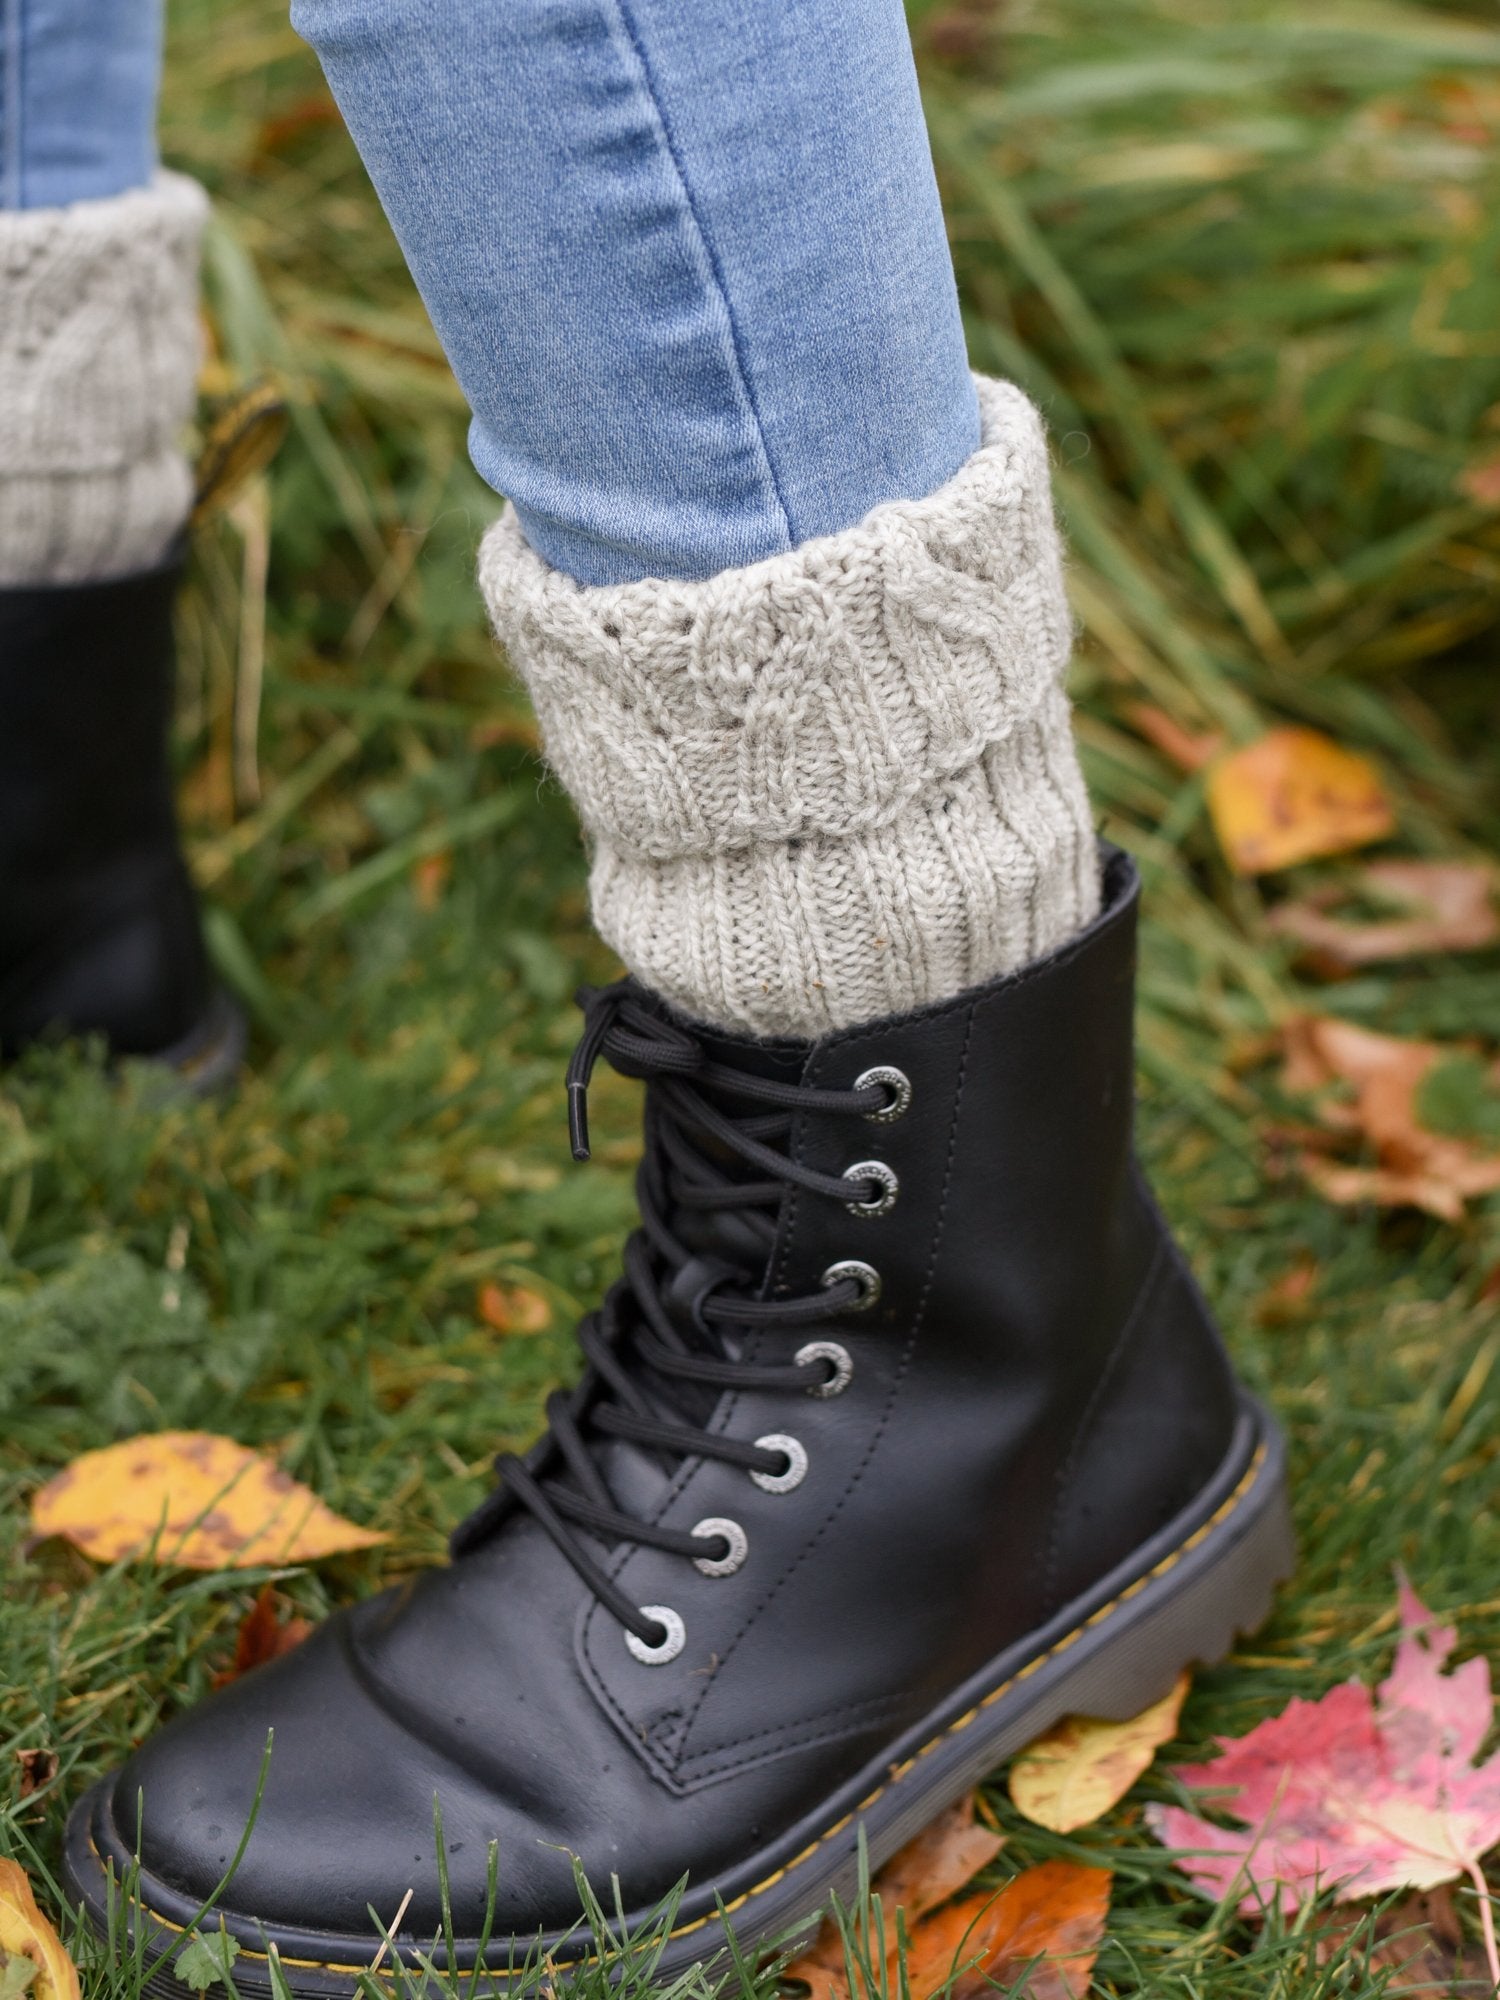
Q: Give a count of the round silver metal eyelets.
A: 7